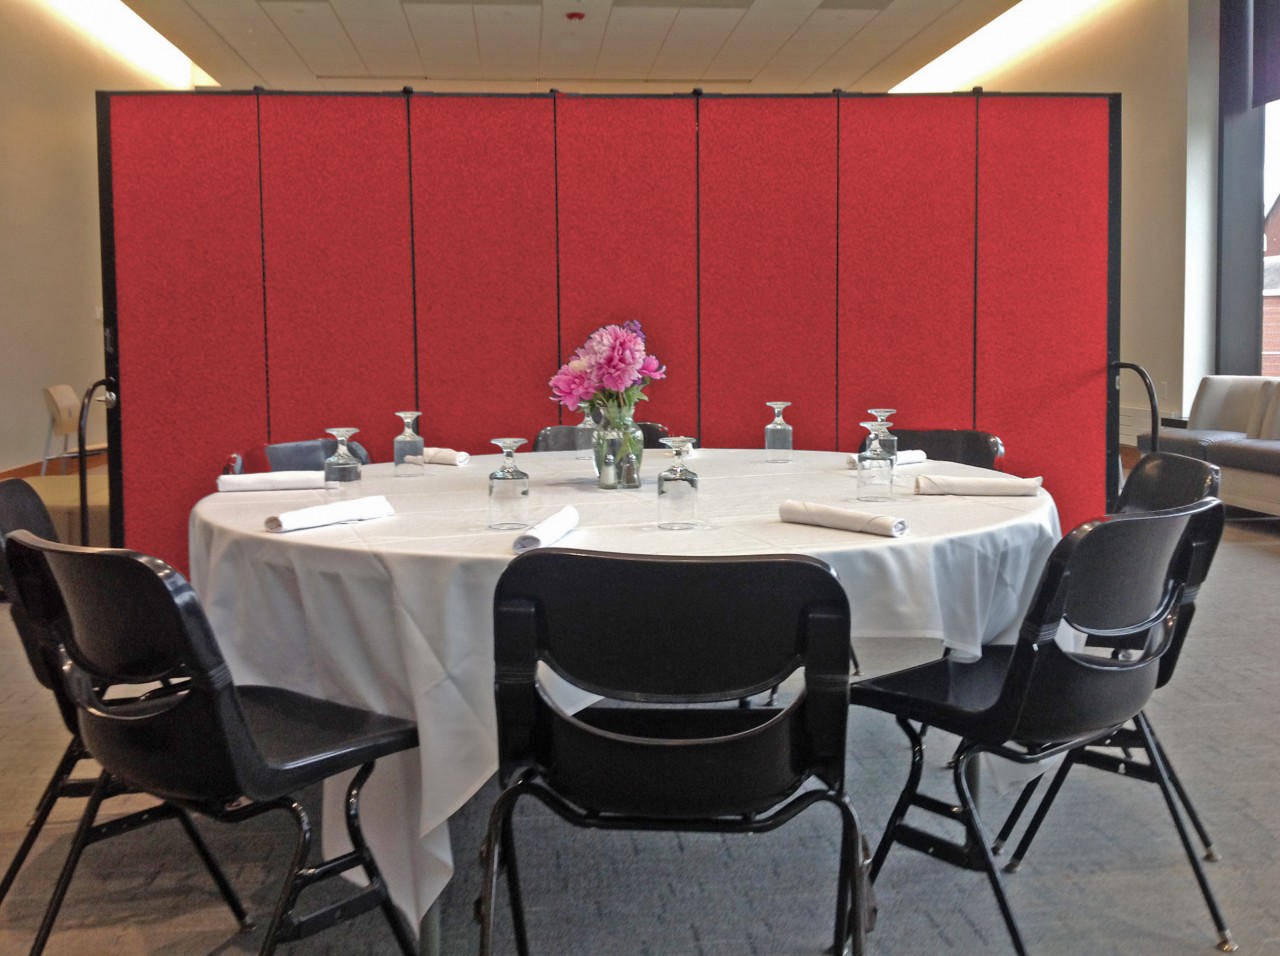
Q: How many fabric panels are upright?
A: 7